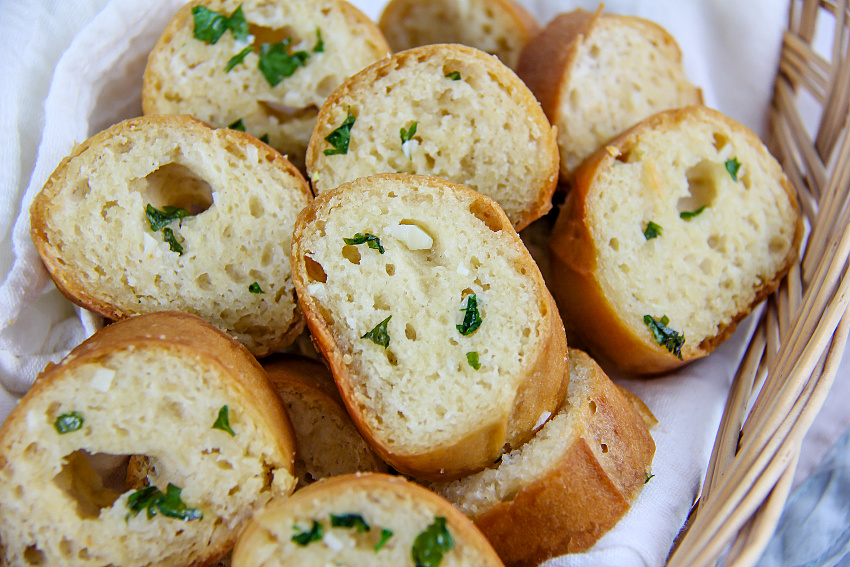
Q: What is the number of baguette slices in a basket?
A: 11